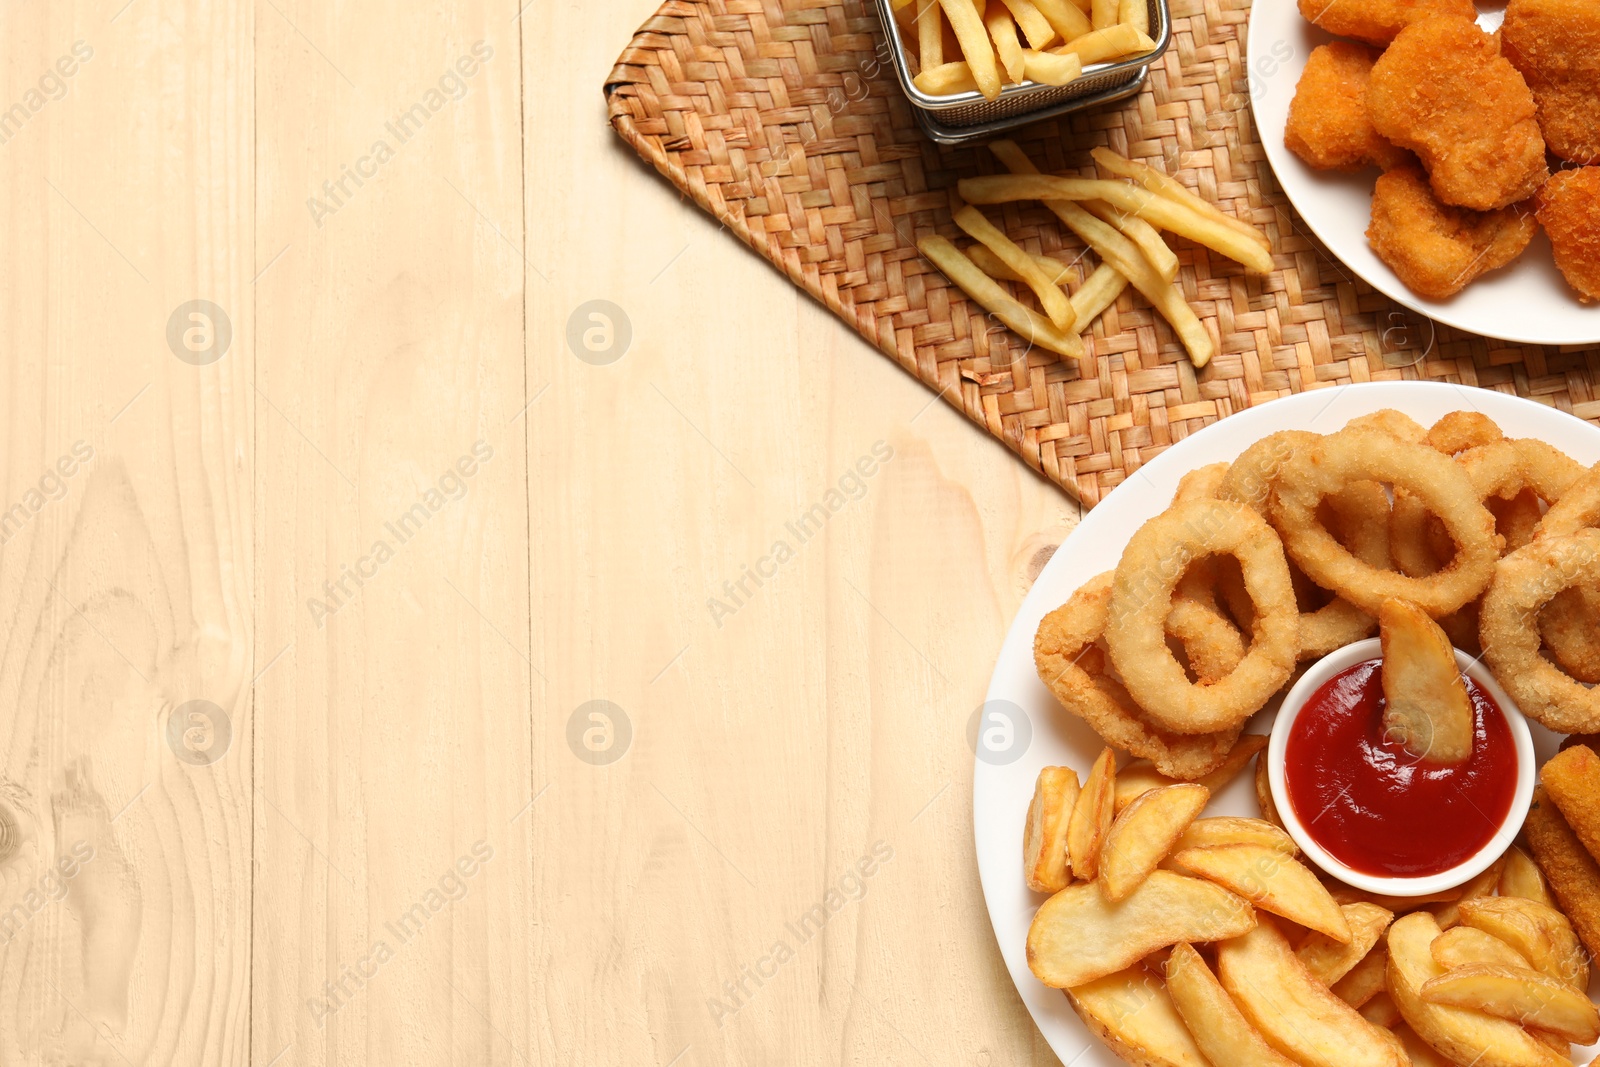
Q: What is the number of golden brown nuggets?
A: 6